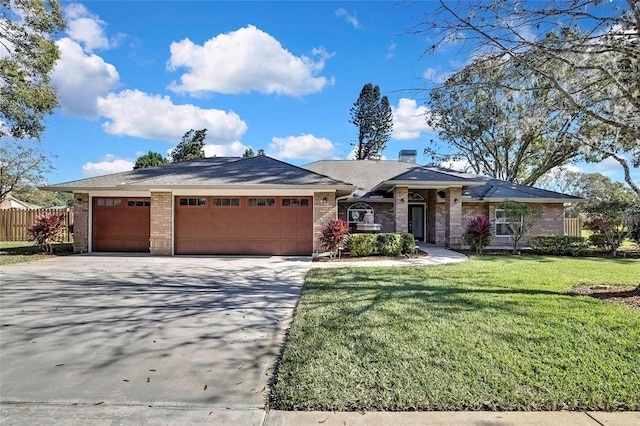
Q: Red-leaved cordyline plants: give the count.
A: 3